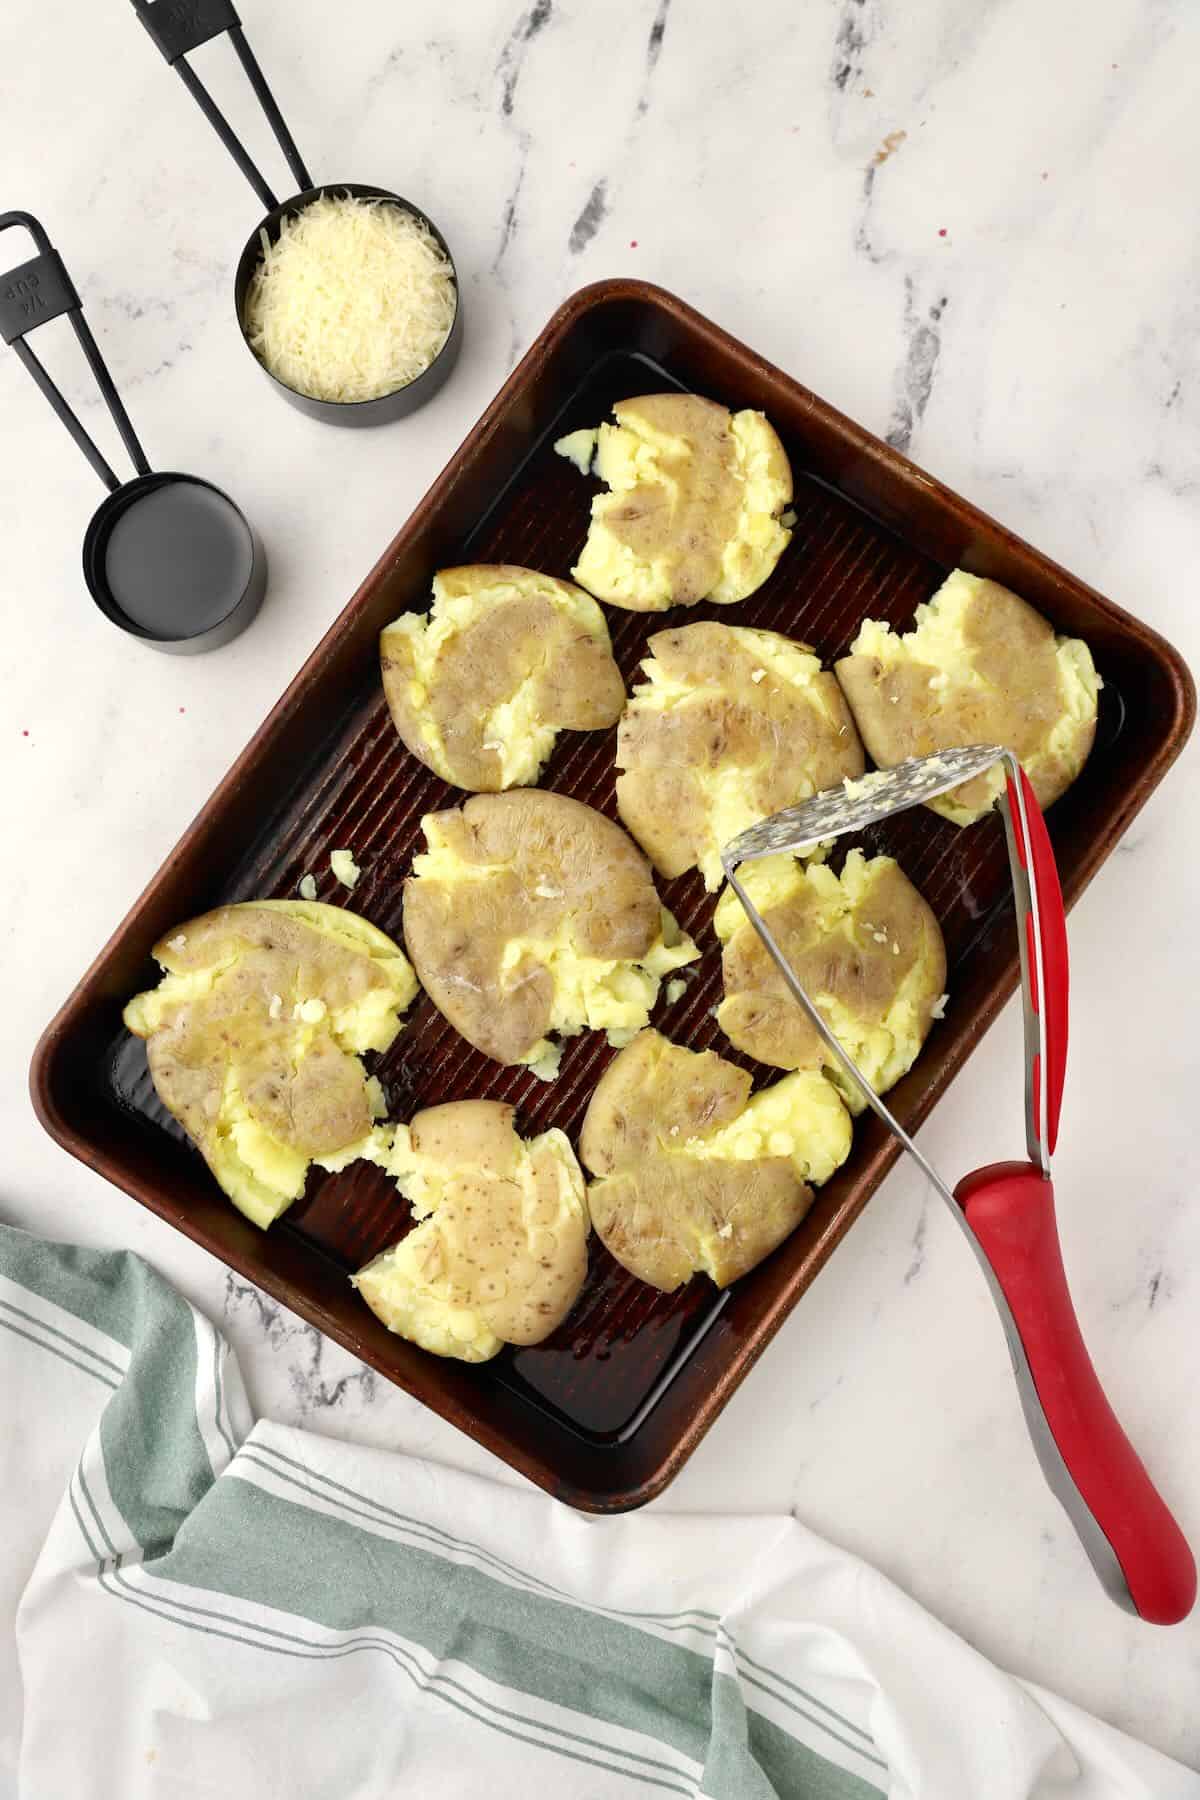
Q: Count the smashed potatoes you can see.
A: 9